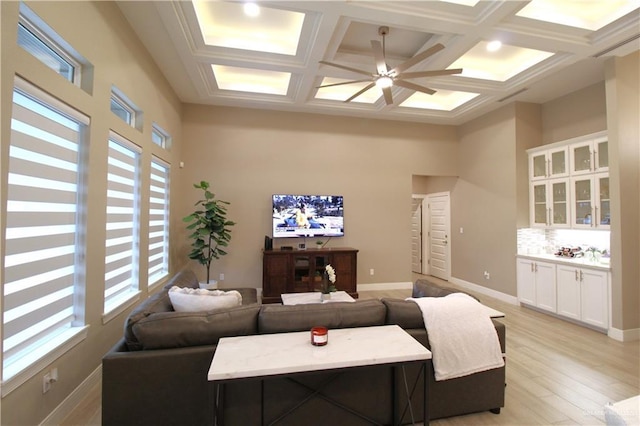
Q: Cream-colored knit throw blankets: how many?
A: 1